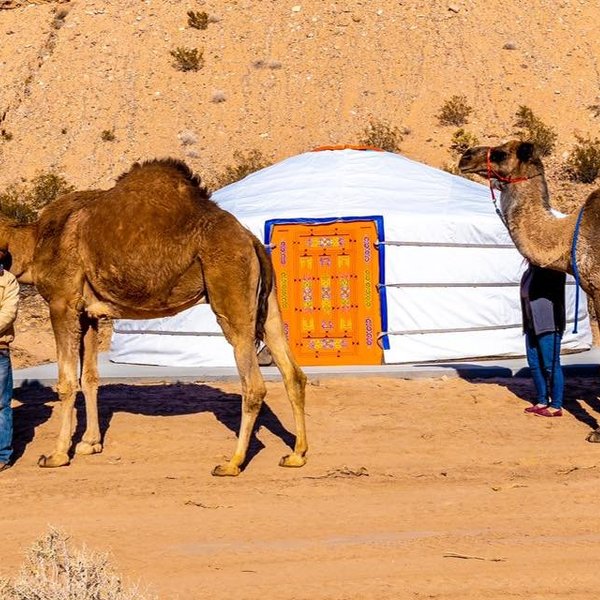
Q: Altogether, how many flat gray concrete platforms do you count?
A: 1